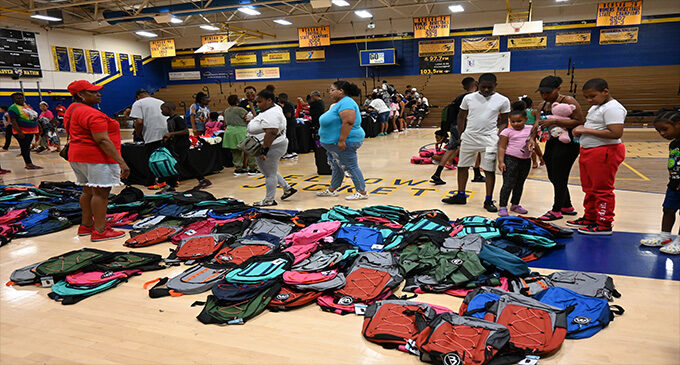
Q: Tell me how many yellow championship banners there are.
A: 5